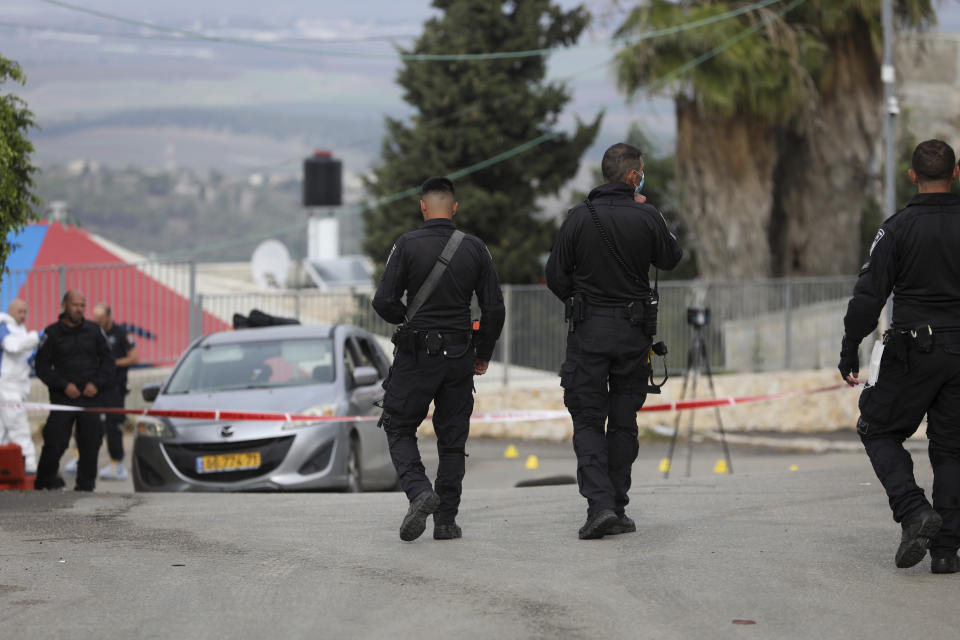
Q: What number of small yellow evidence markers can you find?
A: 5